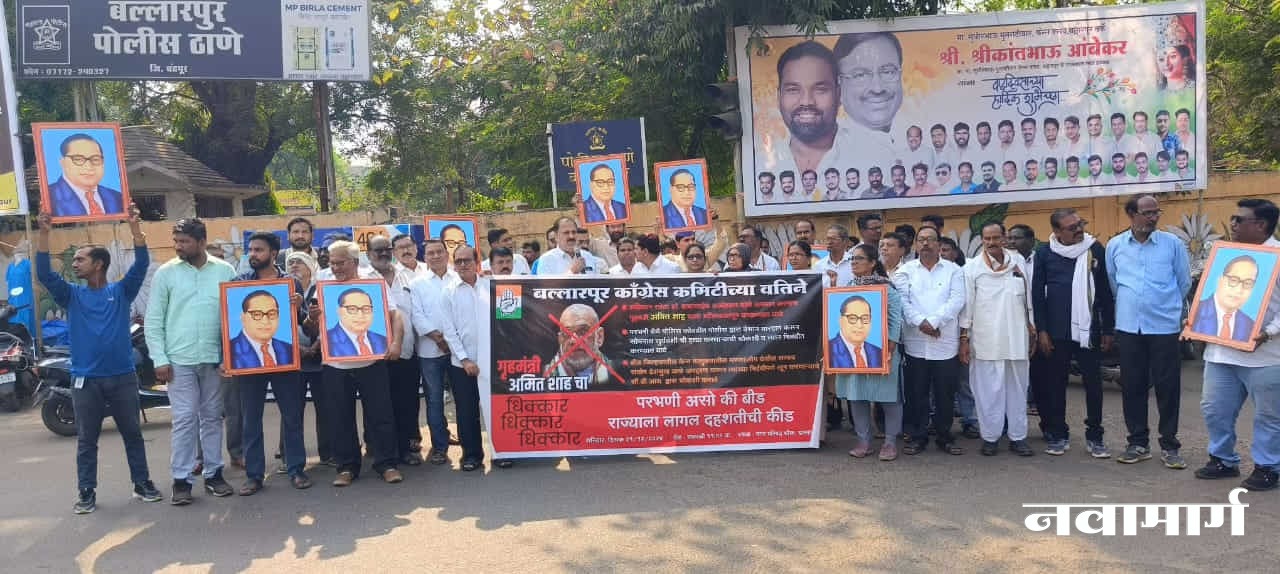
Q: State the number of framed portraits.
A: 9